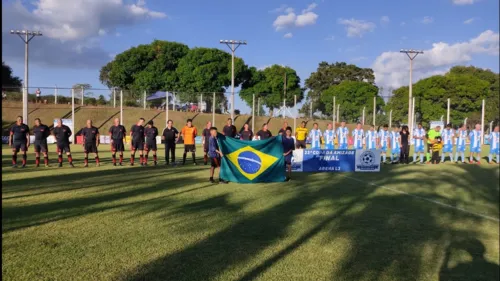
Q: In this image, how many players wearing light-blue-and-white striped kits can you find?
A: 12